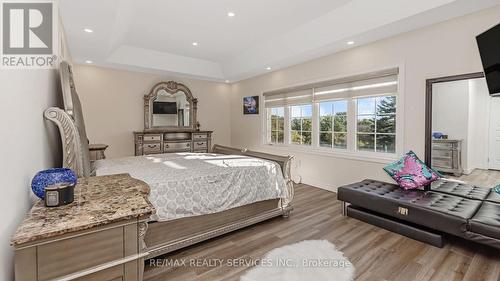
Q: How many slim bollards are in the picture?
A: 0